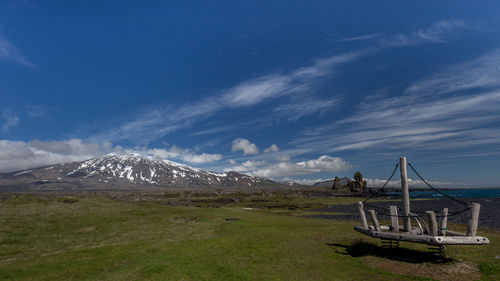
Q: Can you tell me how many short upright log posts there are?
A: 6